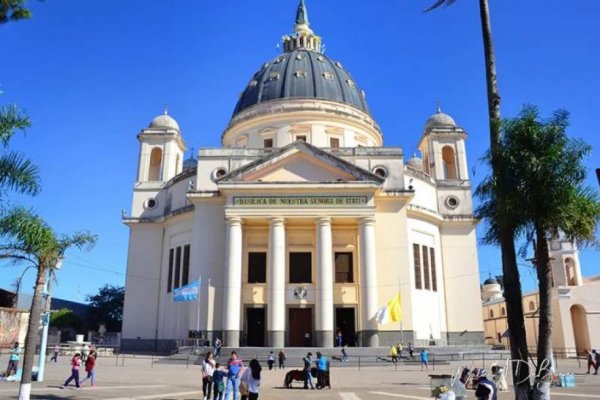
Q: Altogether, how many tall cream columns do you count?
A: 4